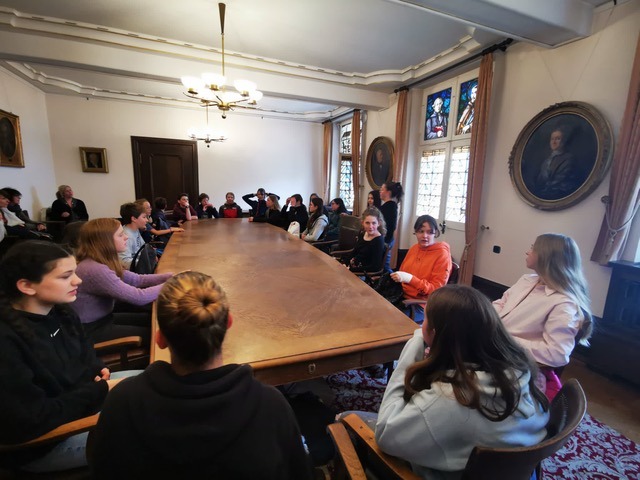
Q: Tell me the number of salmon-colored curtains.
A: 5